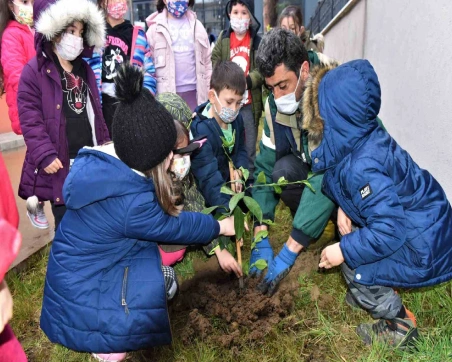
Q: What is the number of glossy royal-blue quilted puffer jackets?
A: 2